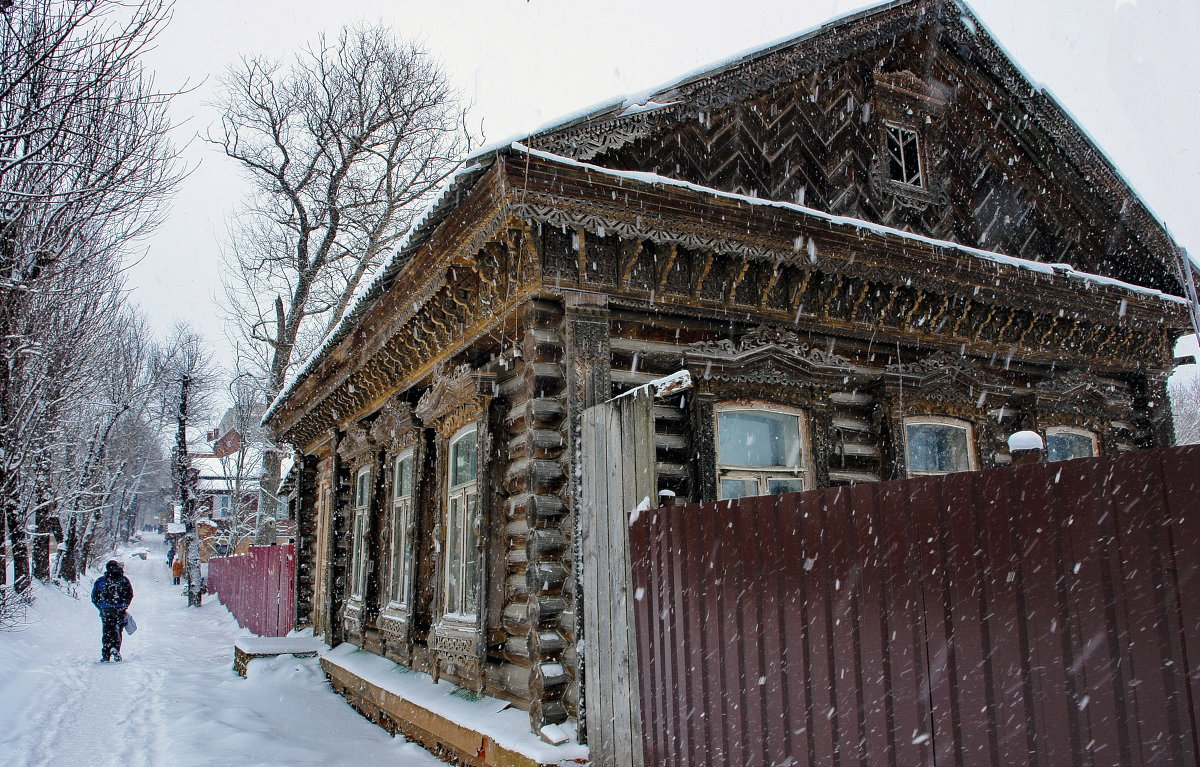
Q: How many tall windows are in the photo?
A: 3